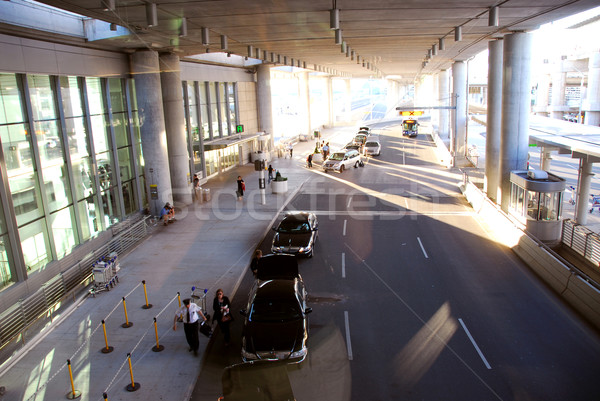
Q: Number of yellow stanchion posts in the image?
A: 8